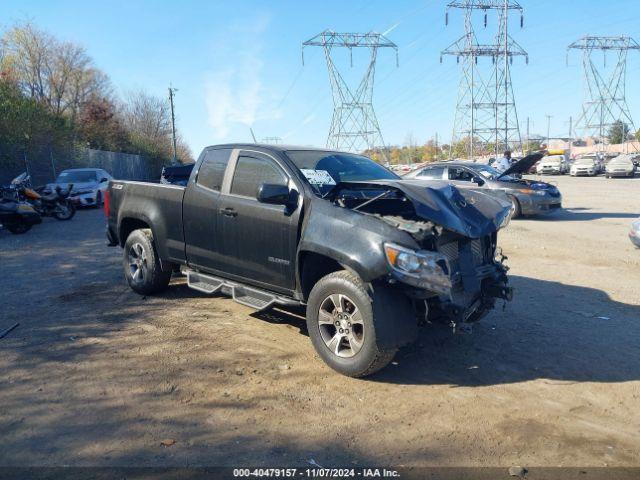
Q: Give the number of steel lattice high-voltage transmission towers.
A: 3